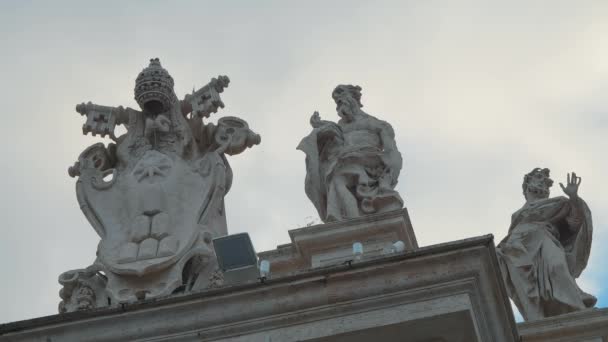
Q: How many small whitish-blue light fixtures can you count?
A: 3